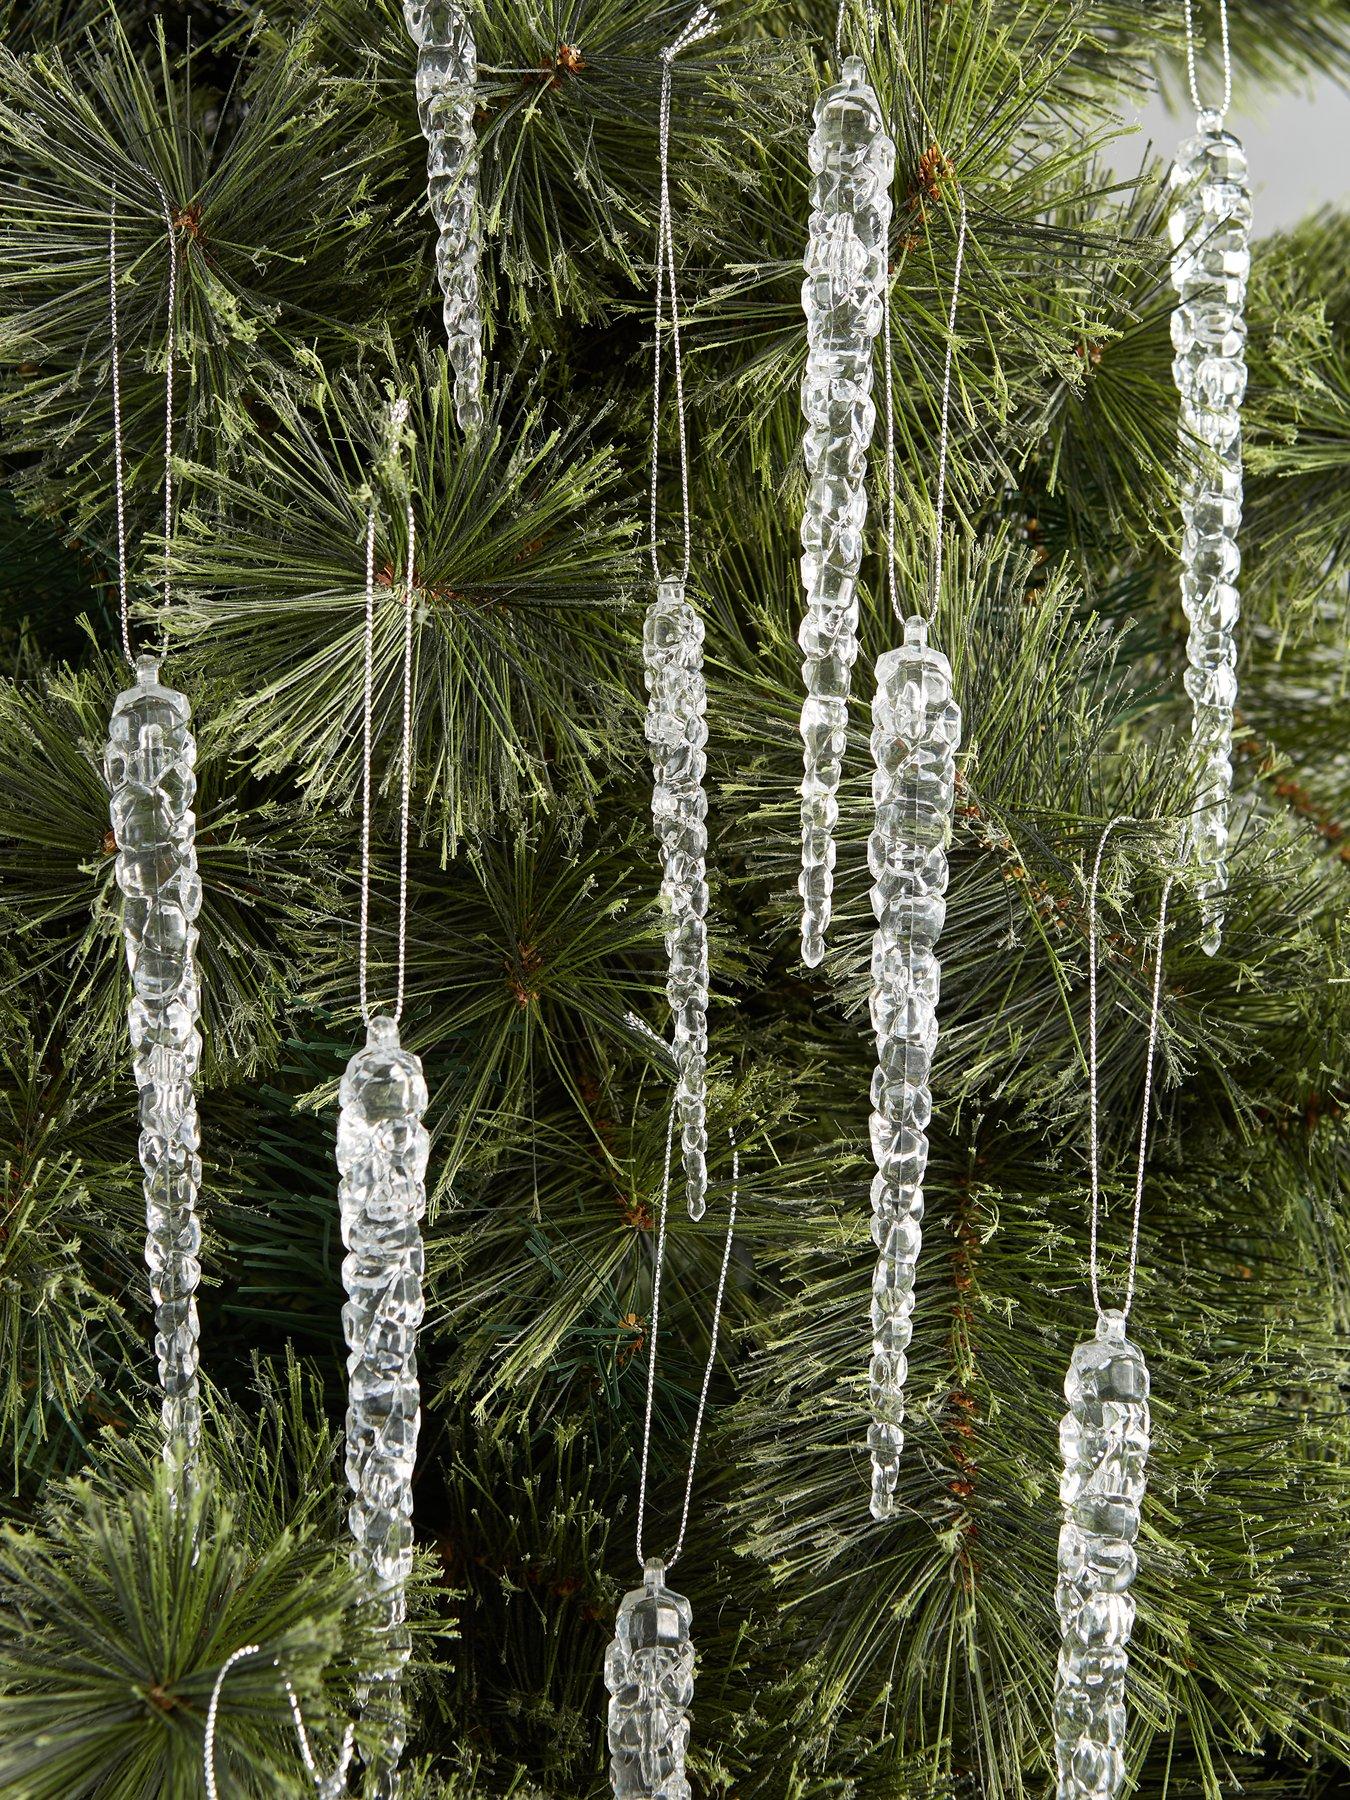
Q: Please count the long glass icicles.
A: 9